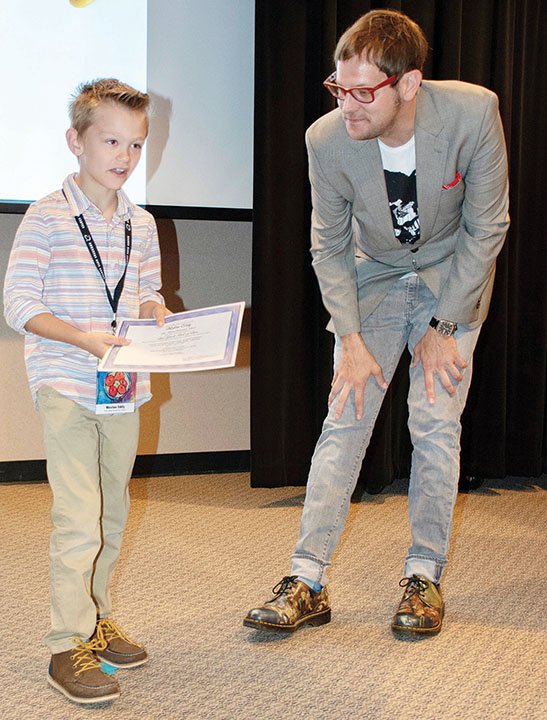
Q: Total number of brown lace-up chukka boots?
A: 2